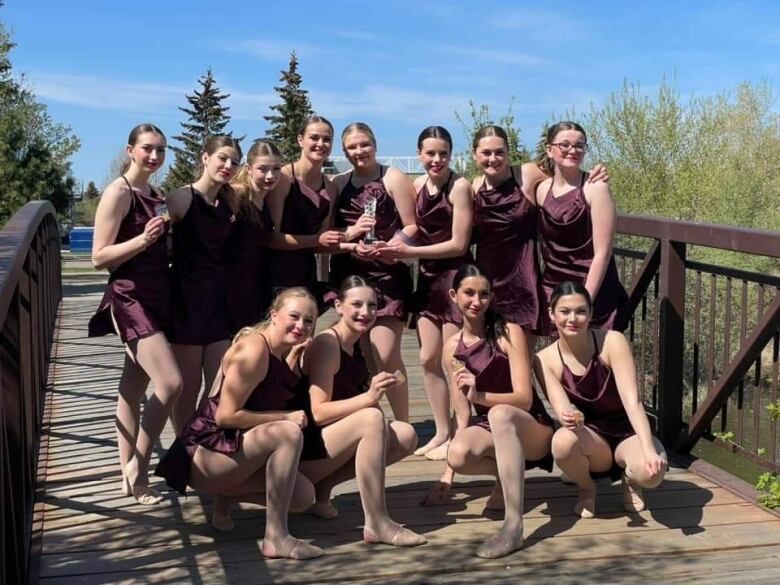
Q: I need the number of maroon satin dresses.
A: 12